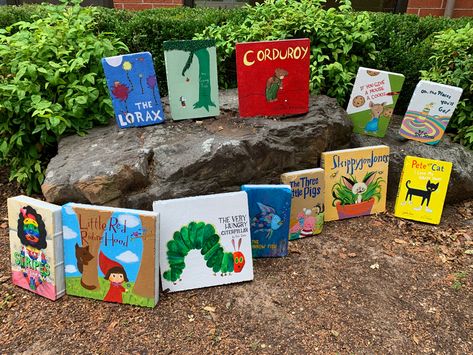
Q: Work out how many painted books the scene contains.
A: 12